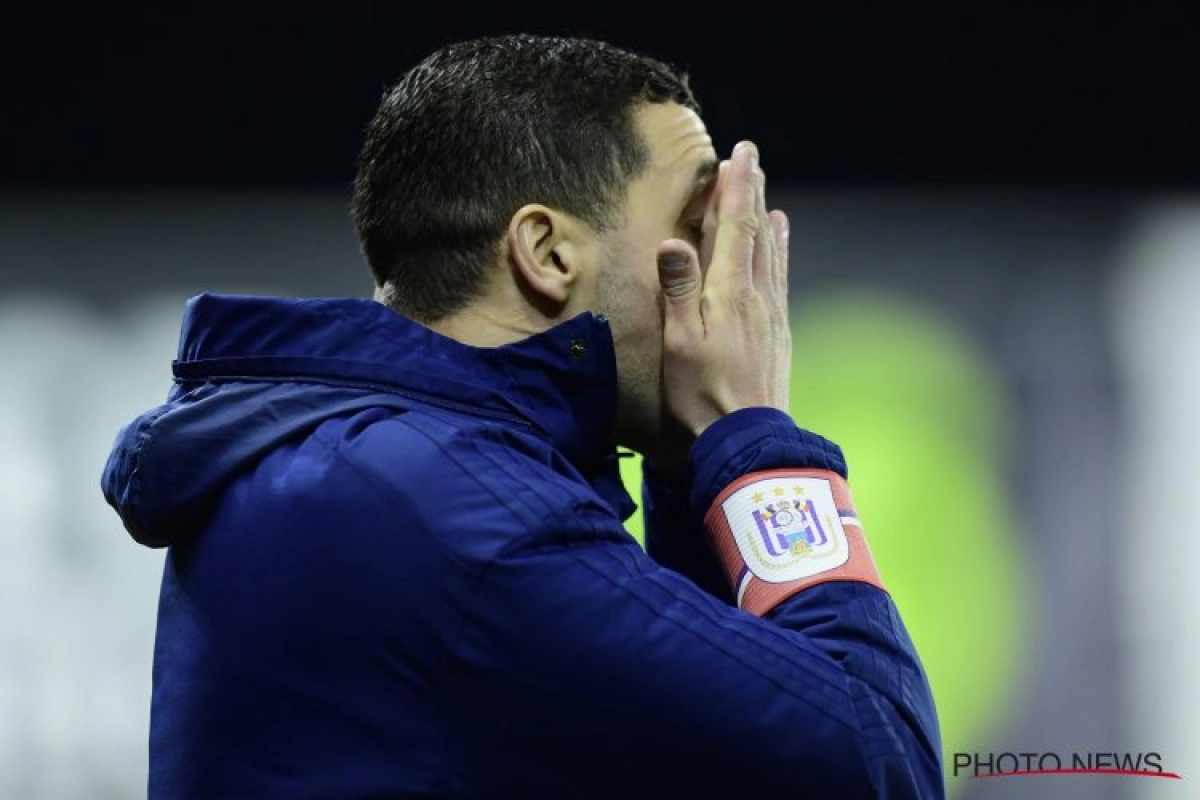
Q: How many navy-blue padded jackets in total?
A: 1